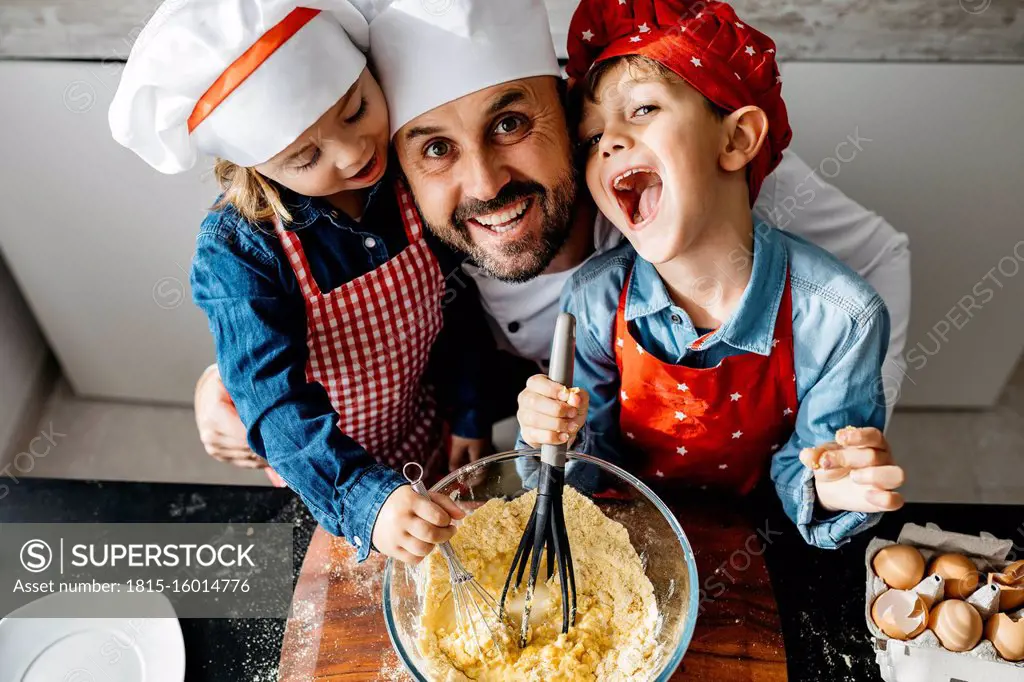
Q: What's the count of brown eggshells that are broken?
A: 3